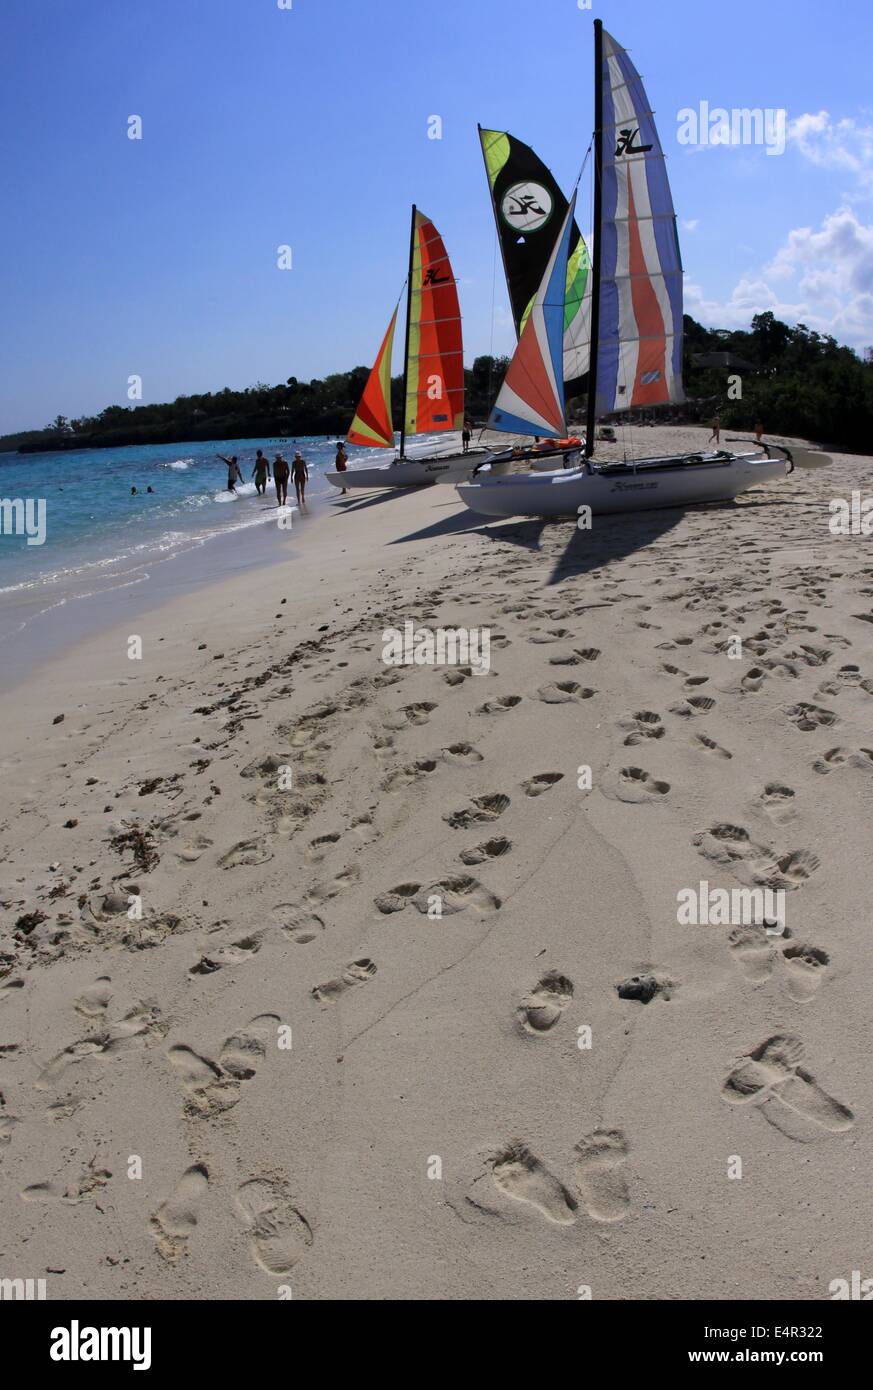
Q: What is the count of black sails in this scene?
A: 1